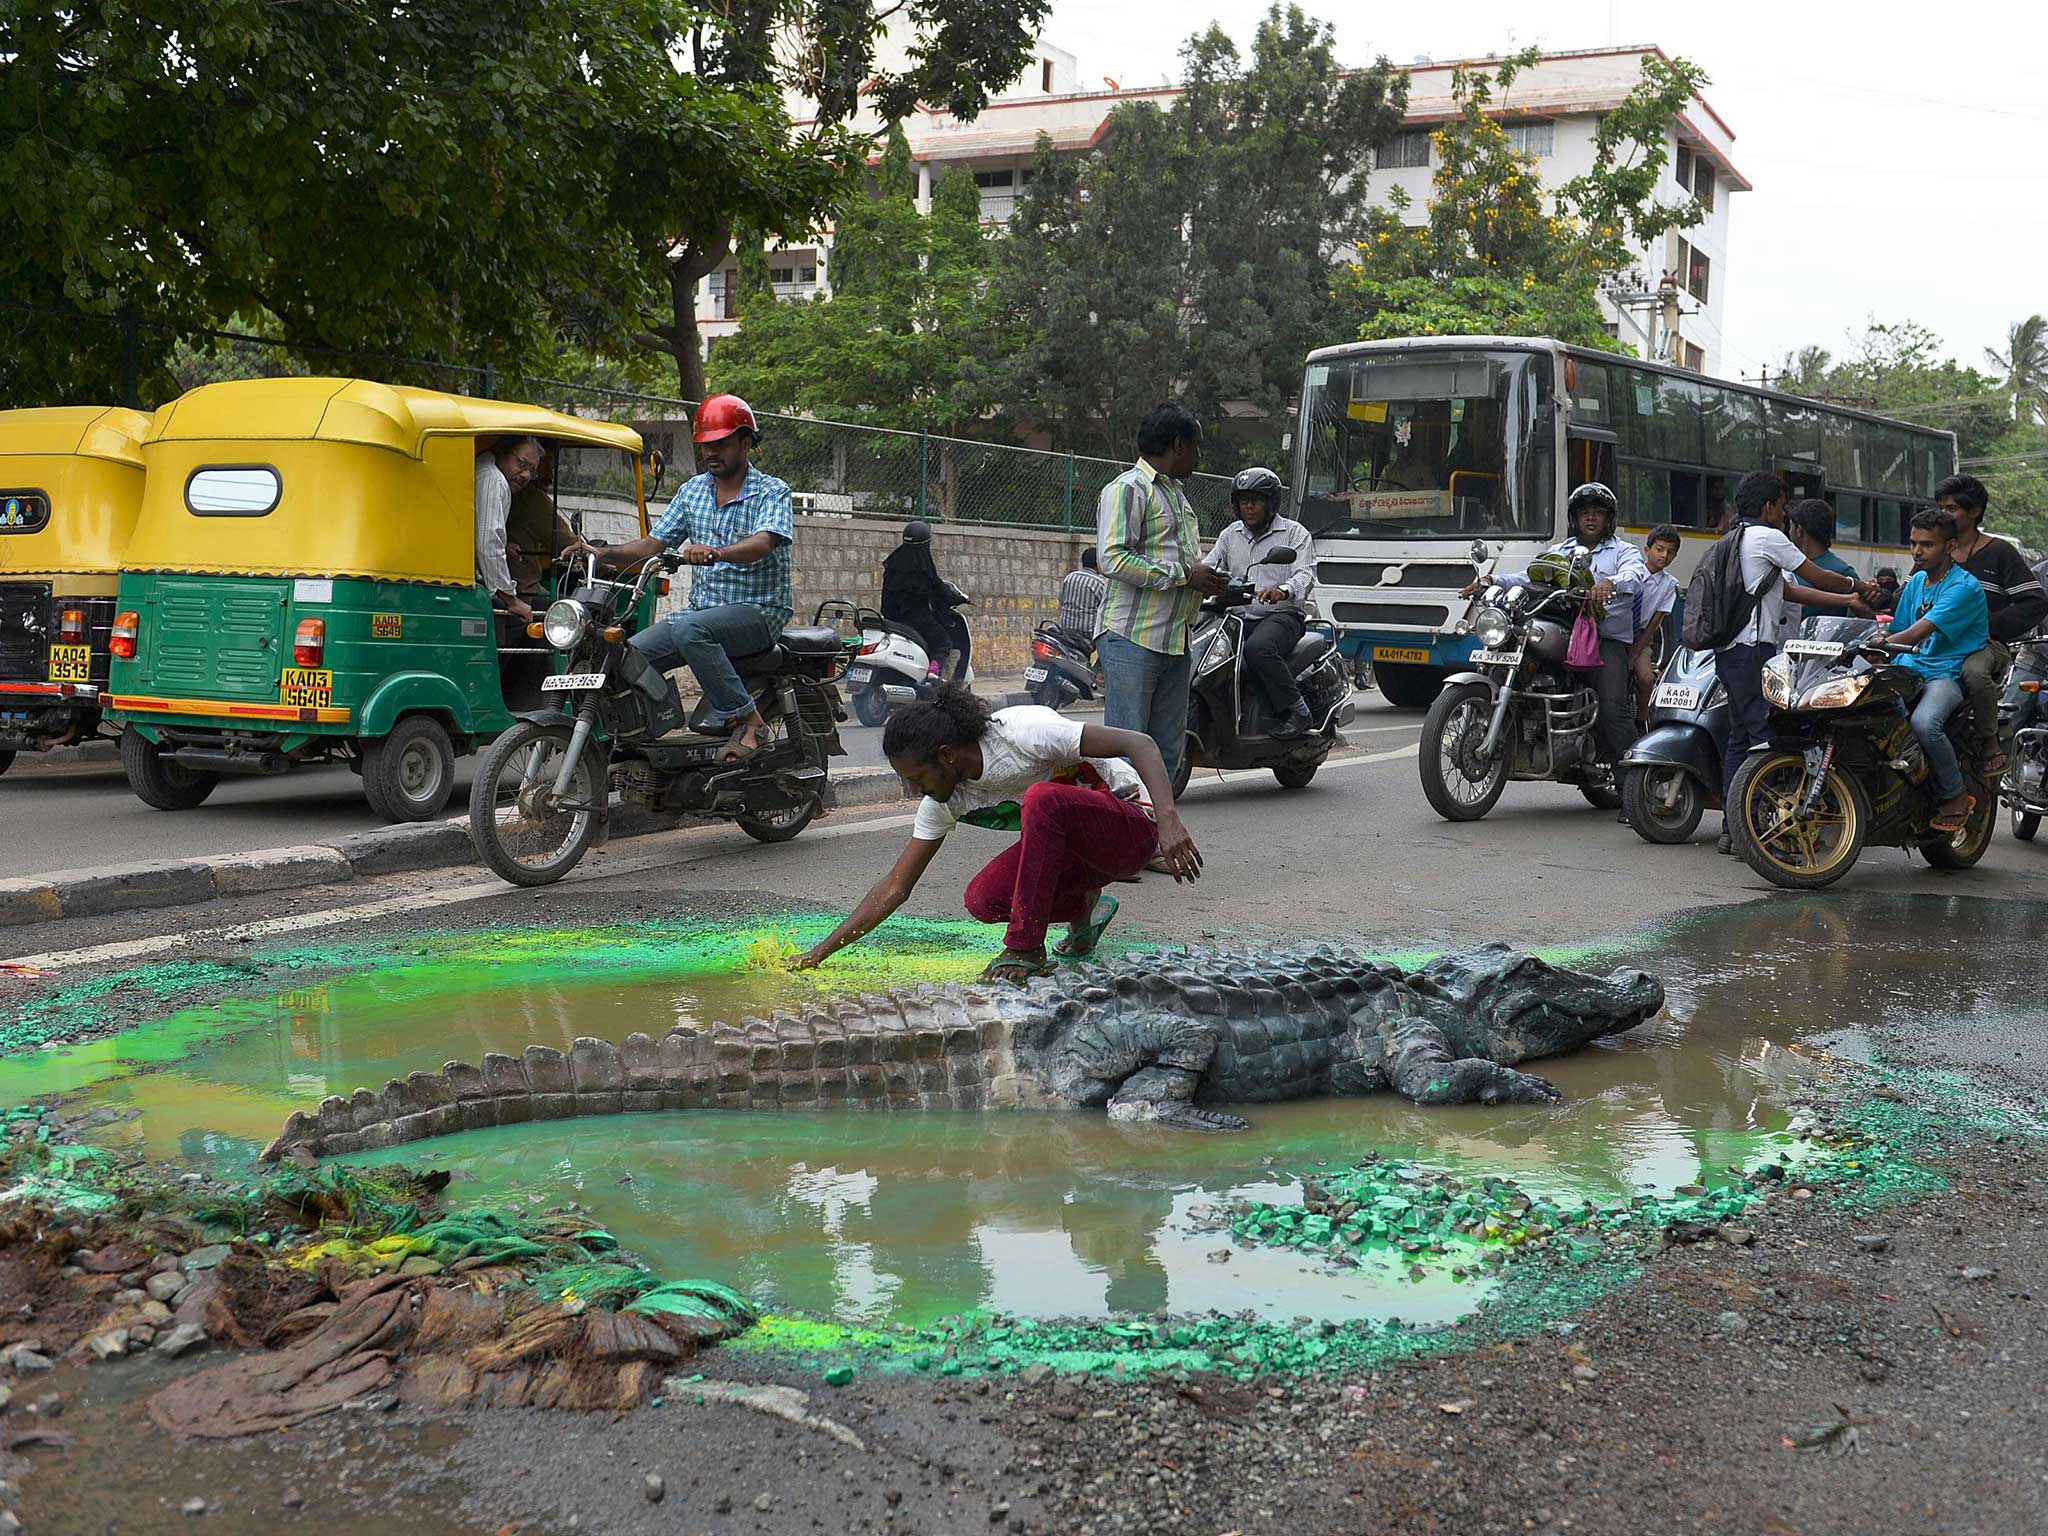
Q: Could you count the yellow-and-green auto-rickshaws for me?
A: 1